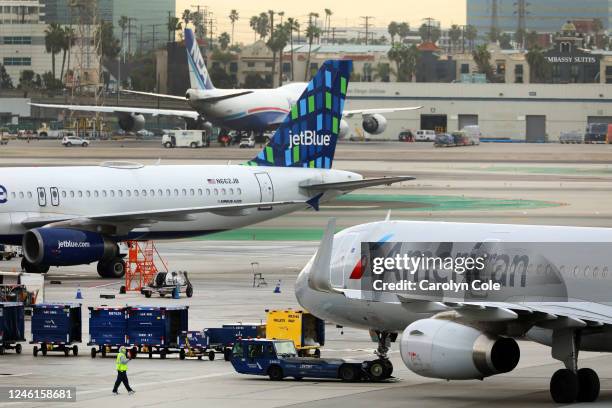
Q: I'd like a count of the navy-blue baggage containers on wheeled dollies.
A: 4